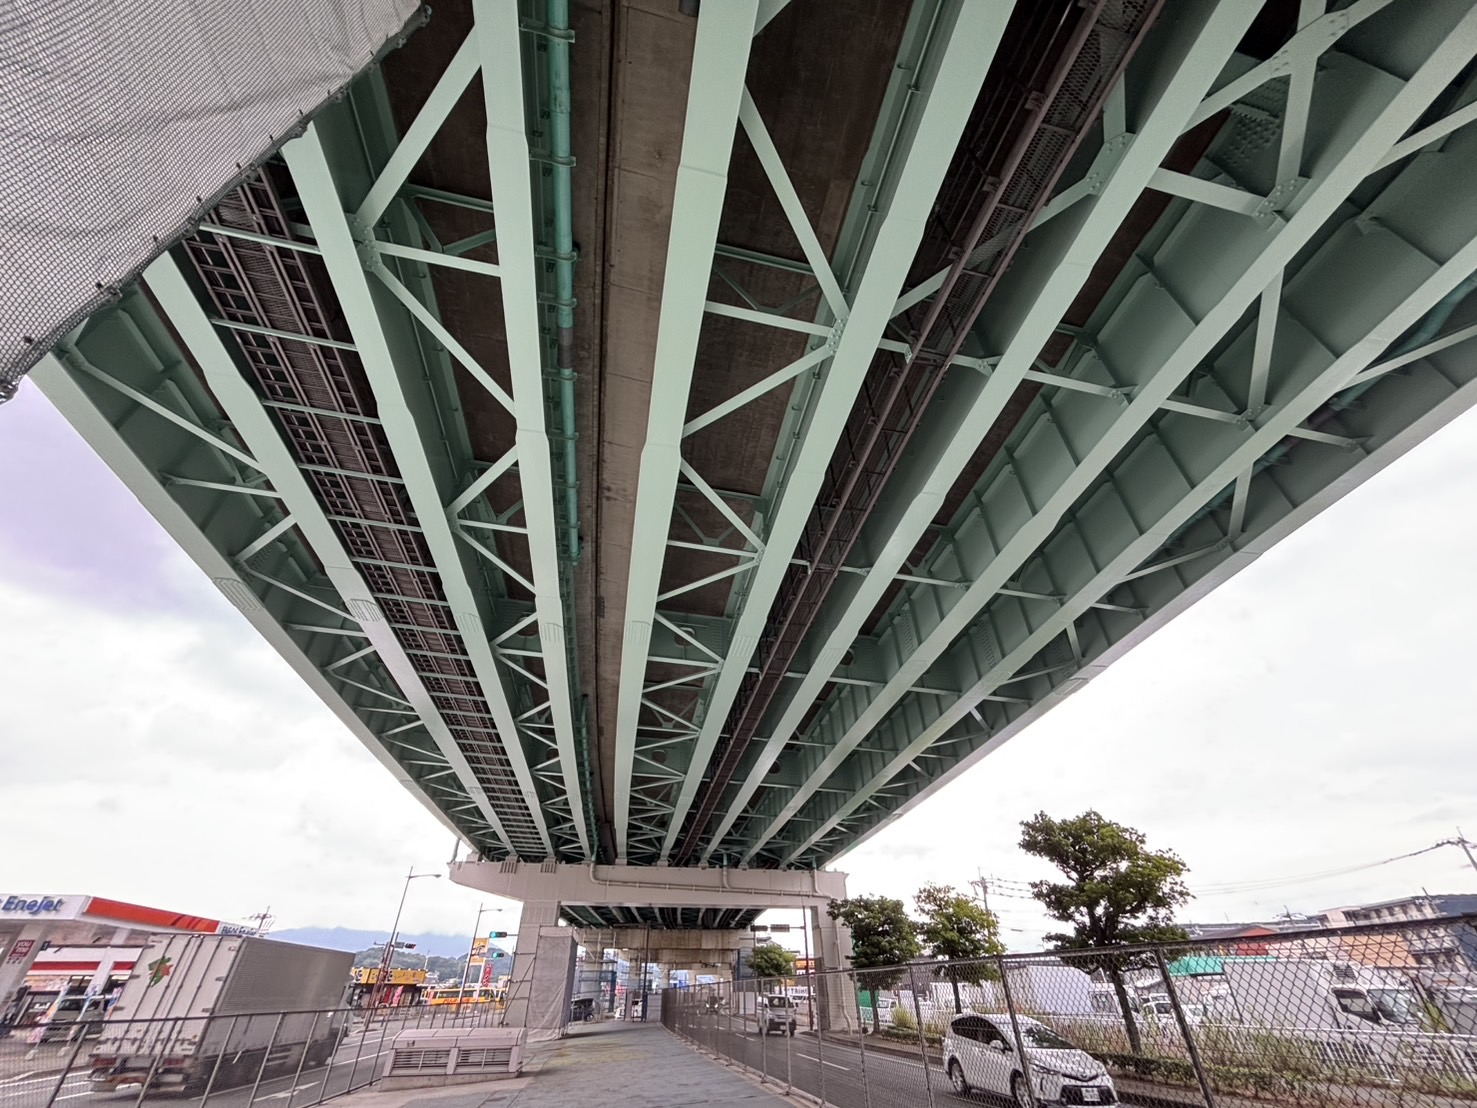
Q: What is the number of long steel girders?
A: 10